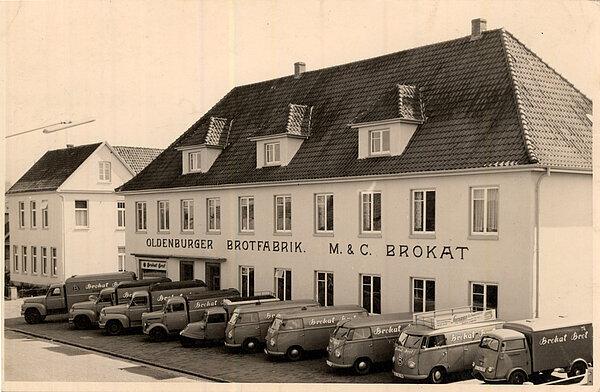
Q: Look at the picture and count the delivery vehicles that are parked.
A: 10